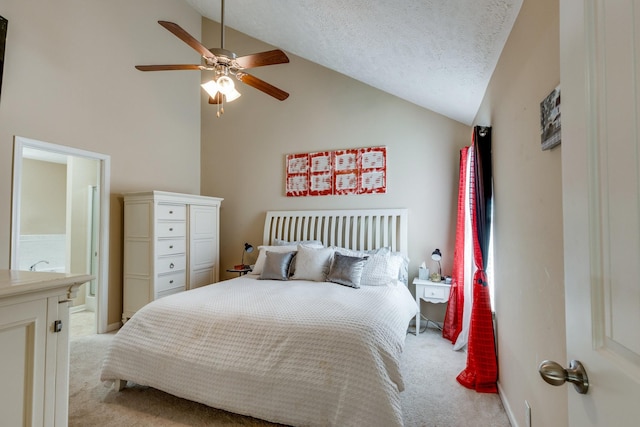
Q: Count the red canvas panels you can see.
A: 4